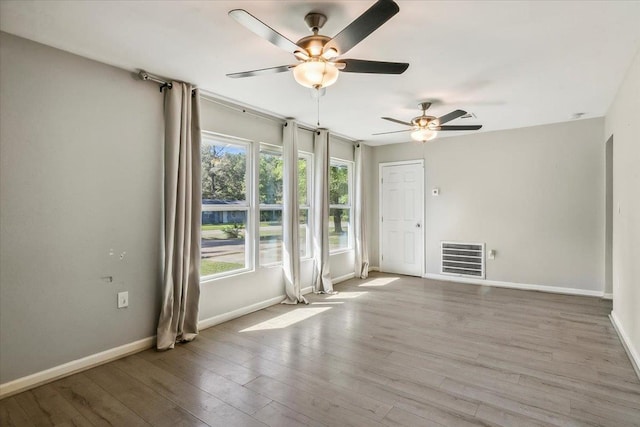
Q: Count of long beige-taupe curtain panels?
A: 4